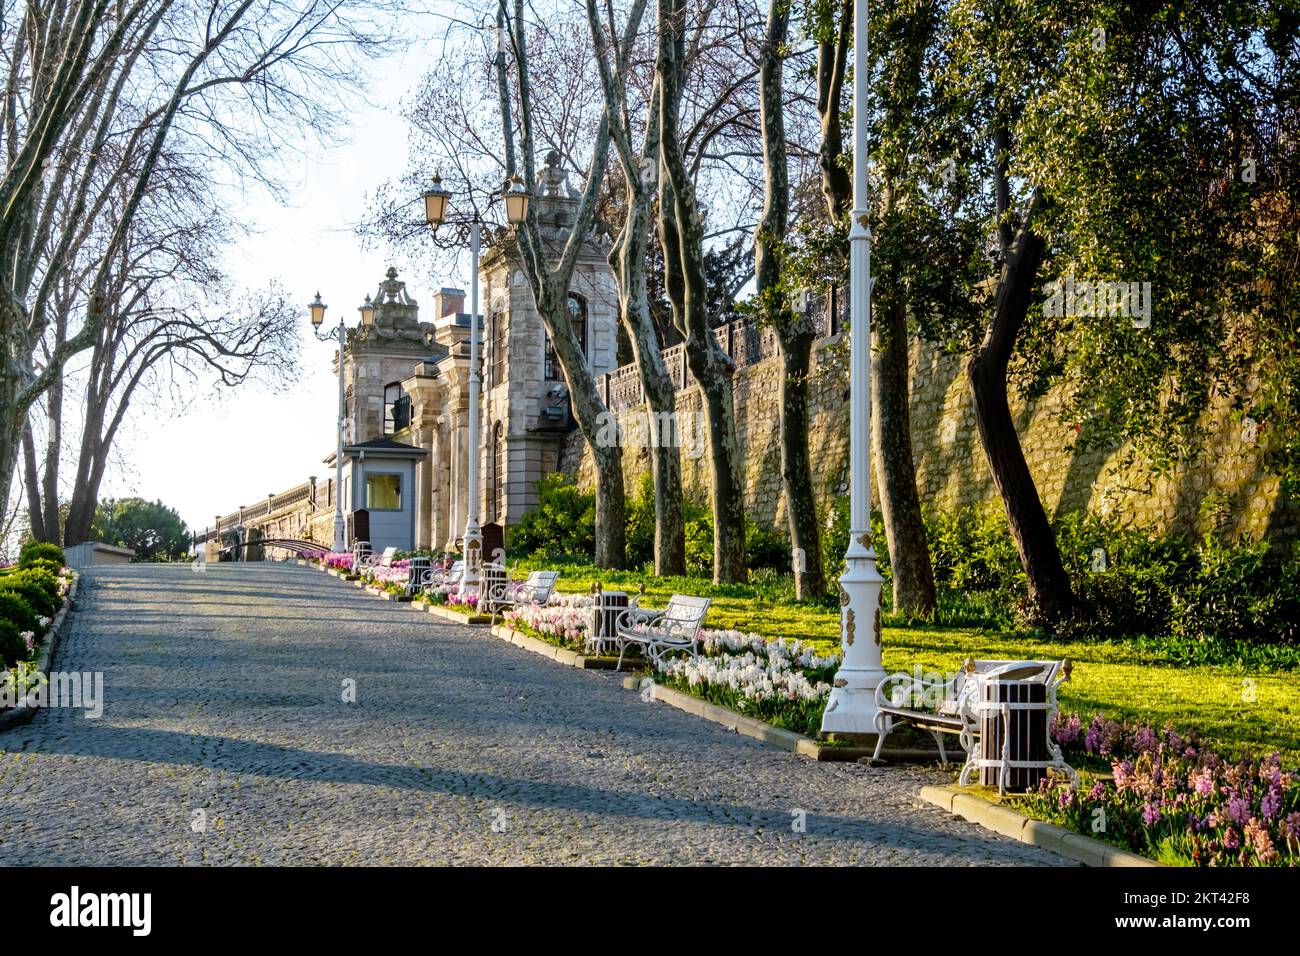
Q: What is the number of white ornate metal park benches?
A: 5